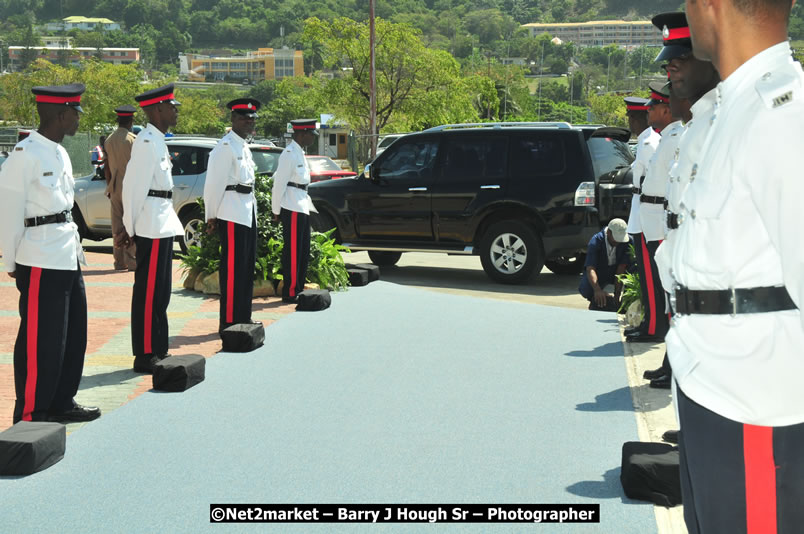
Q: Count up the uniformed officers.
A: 10